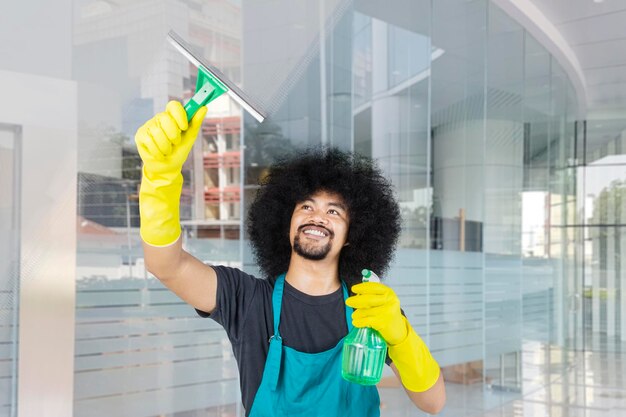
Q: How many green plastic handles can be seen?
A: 1